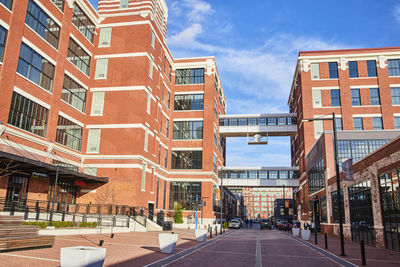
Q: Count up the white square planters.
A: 5